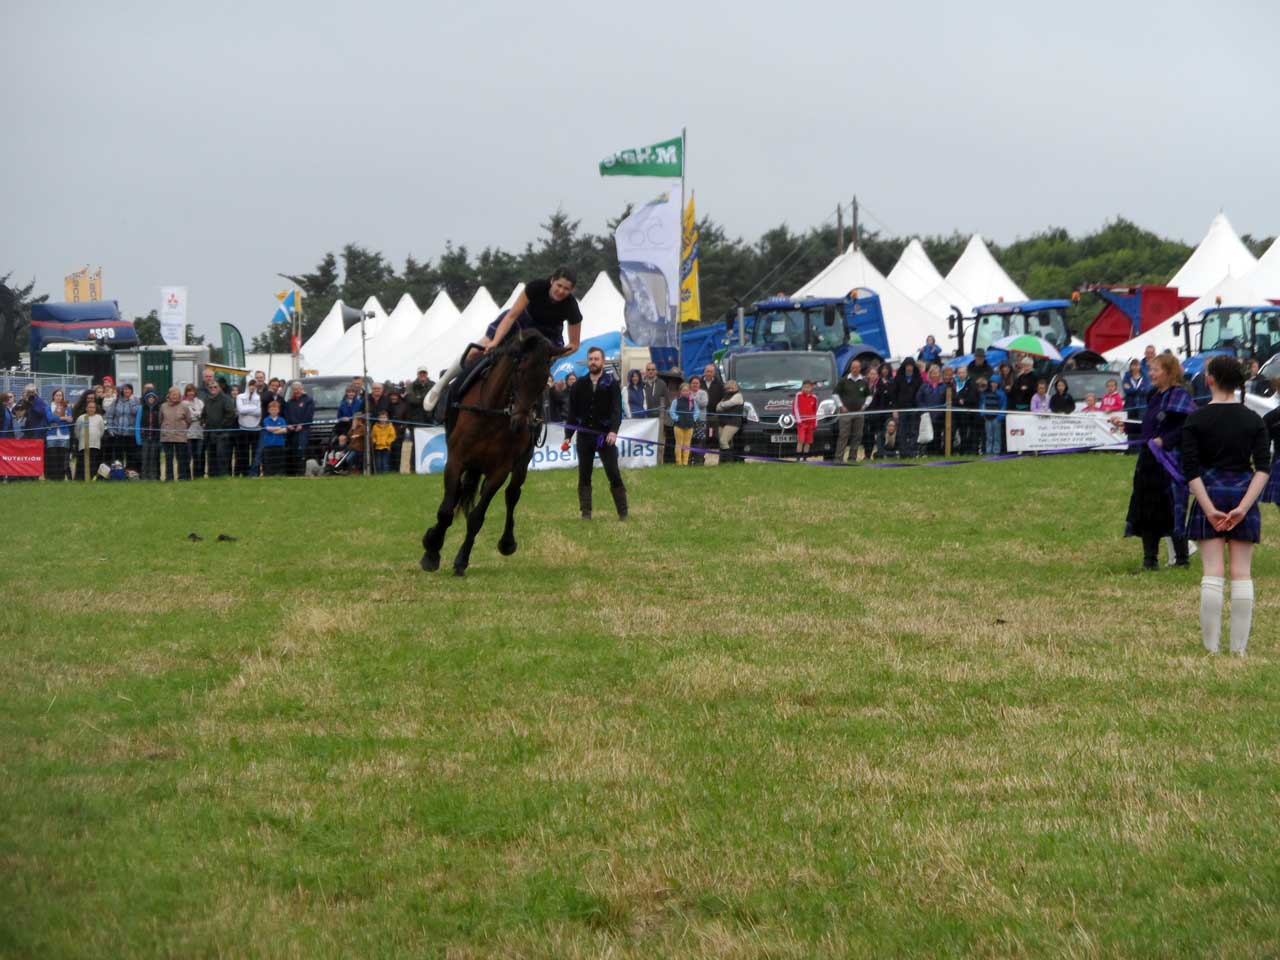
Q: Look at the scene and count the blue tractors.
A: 3